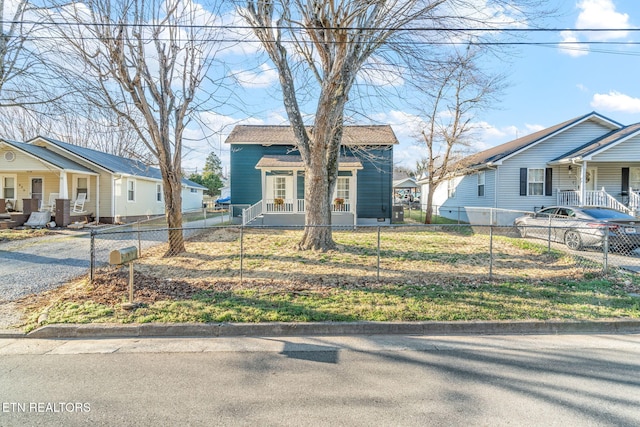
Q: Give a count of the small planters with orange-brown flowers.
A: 2